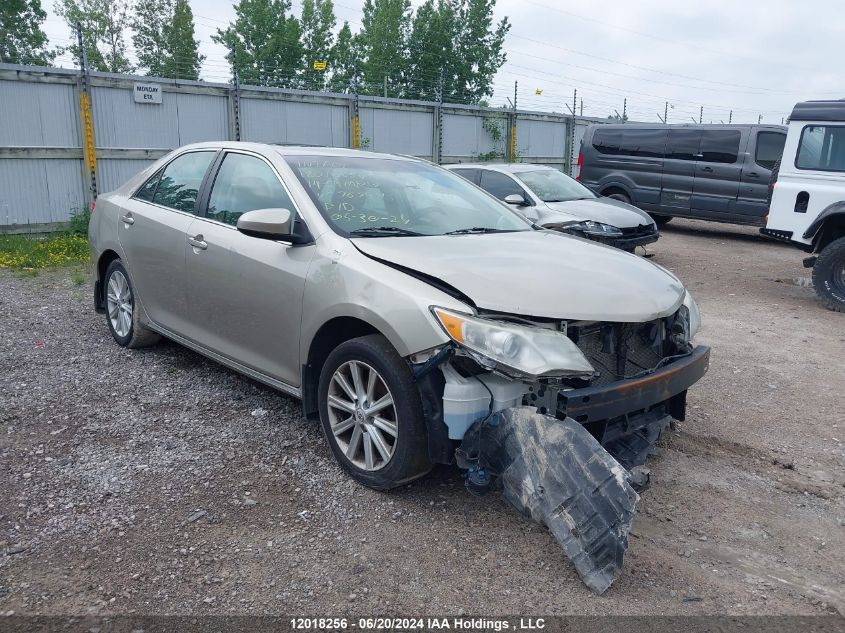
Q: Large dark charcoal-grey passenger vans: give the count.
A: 1